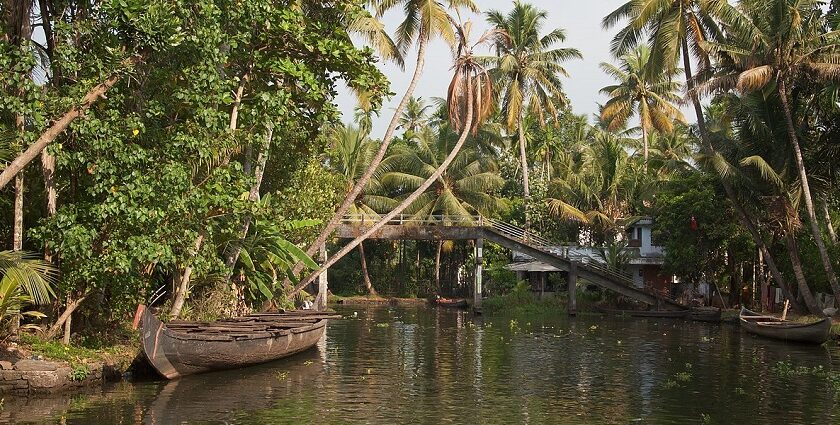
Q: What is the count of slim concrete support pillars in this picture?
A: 3